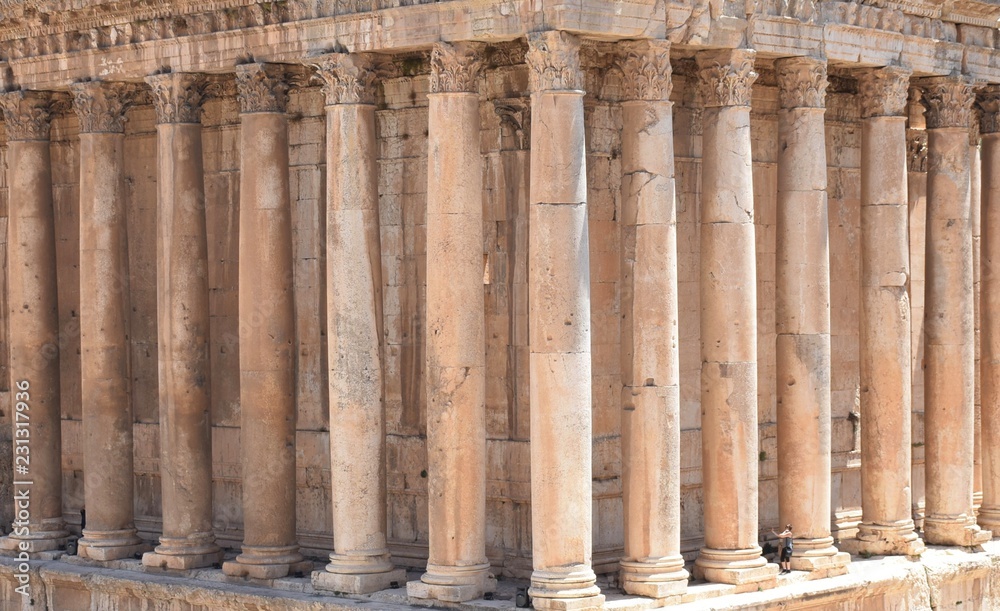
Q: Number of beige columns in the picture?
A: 13